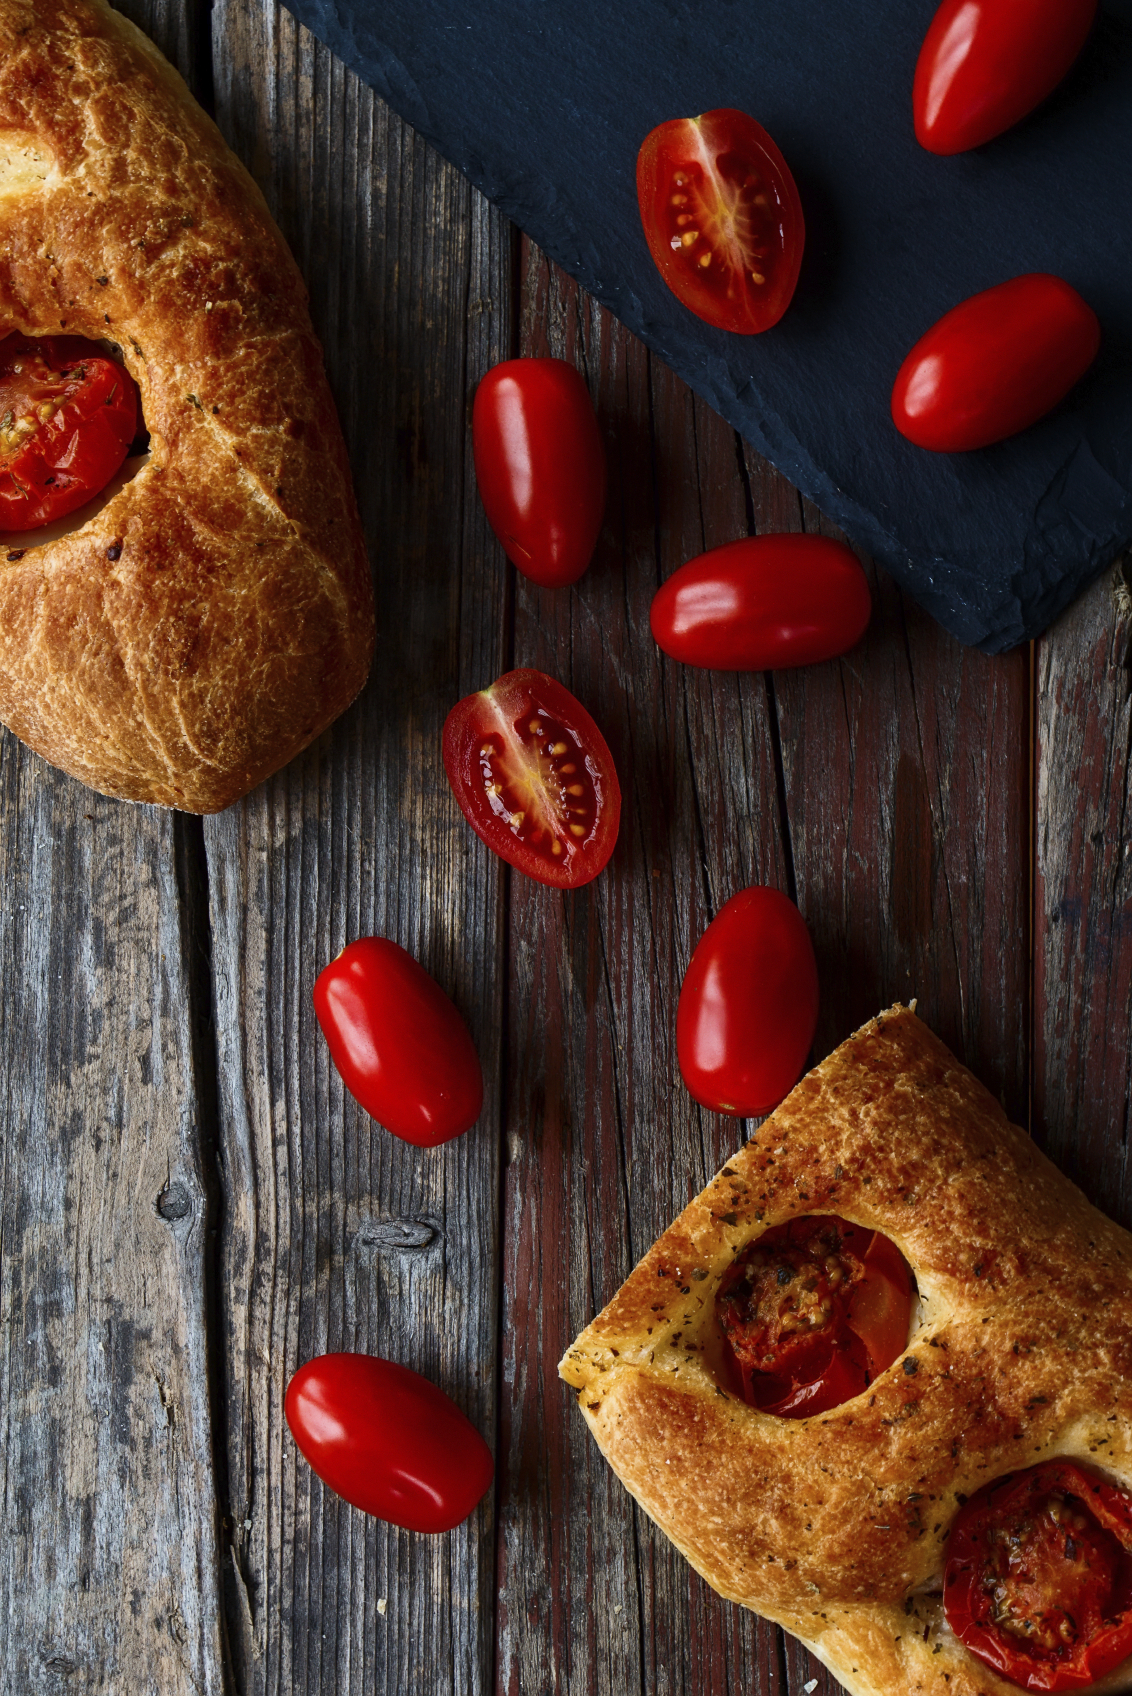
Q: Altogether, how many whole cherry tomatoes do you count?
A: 7